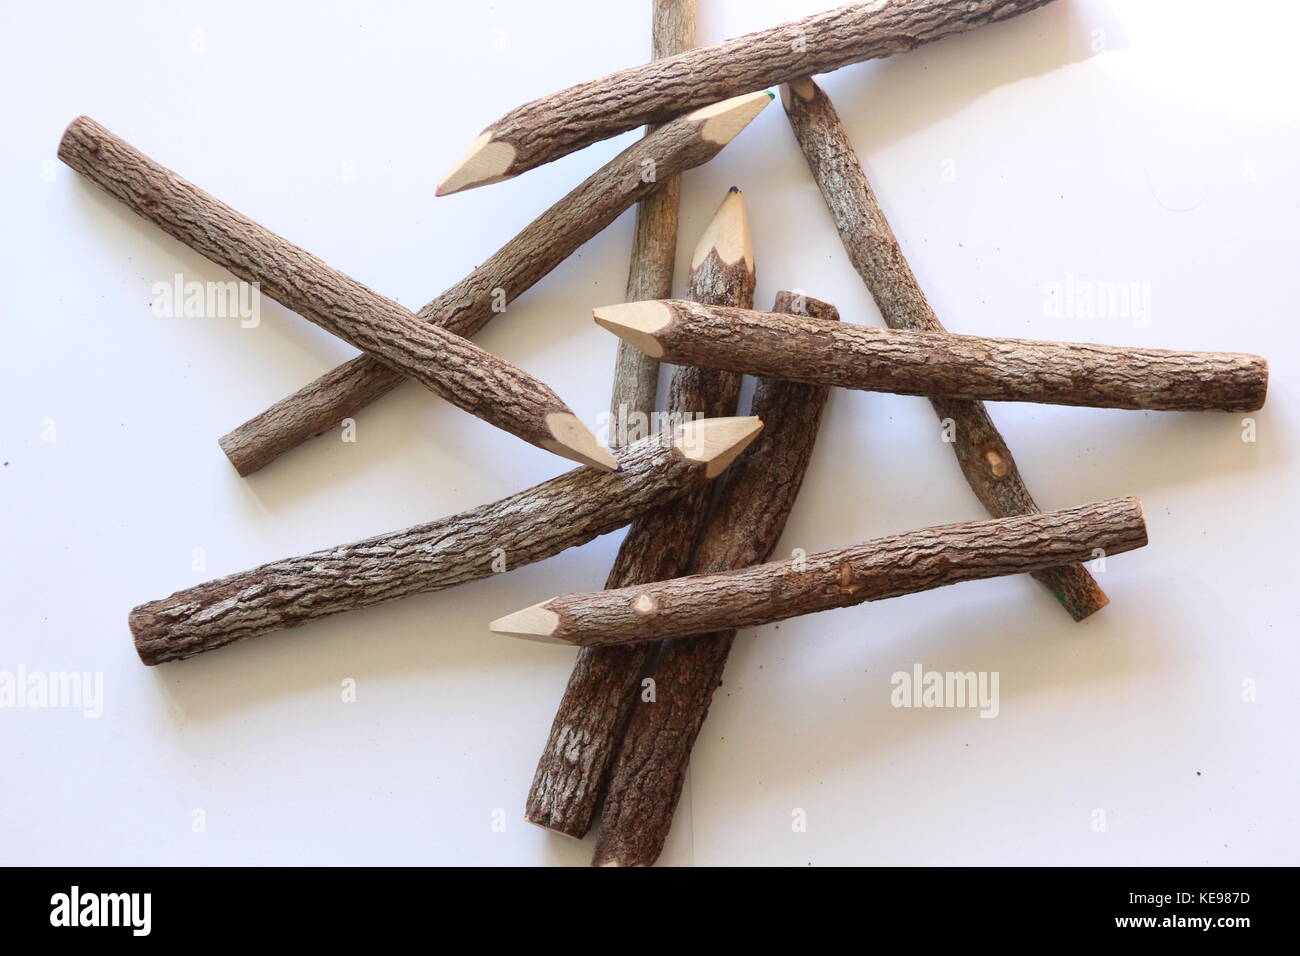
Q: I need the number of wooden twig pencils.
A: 10